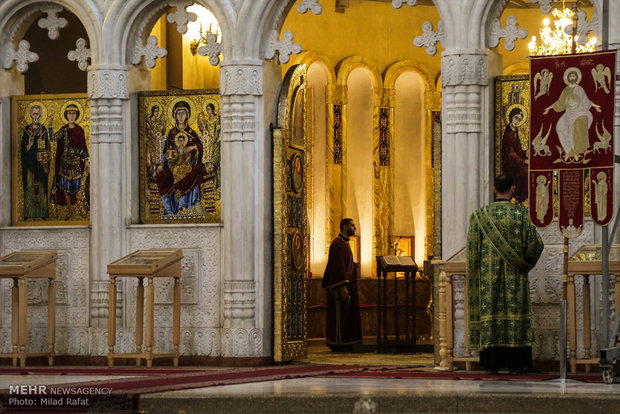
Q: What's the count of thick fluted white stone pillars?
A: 3